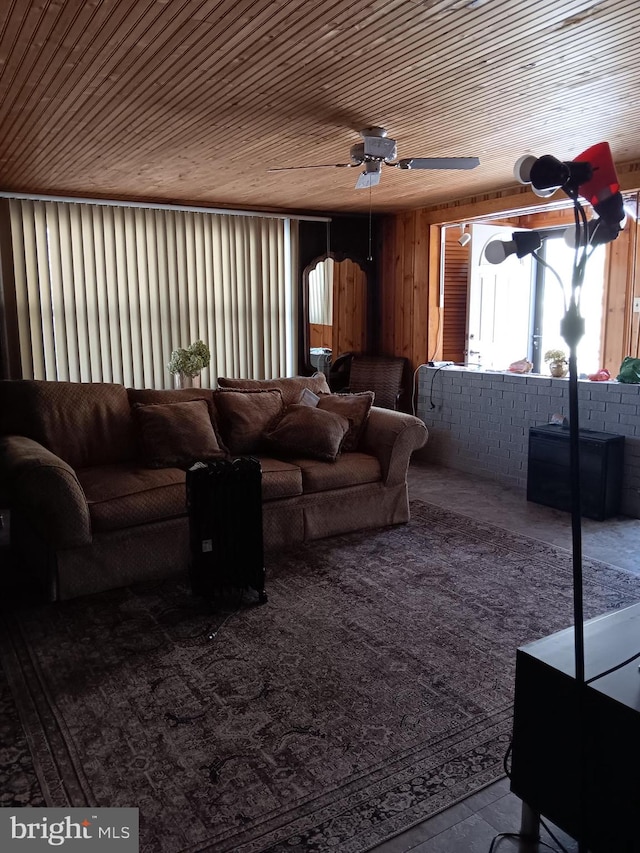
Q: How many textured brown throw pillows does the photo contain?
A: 4